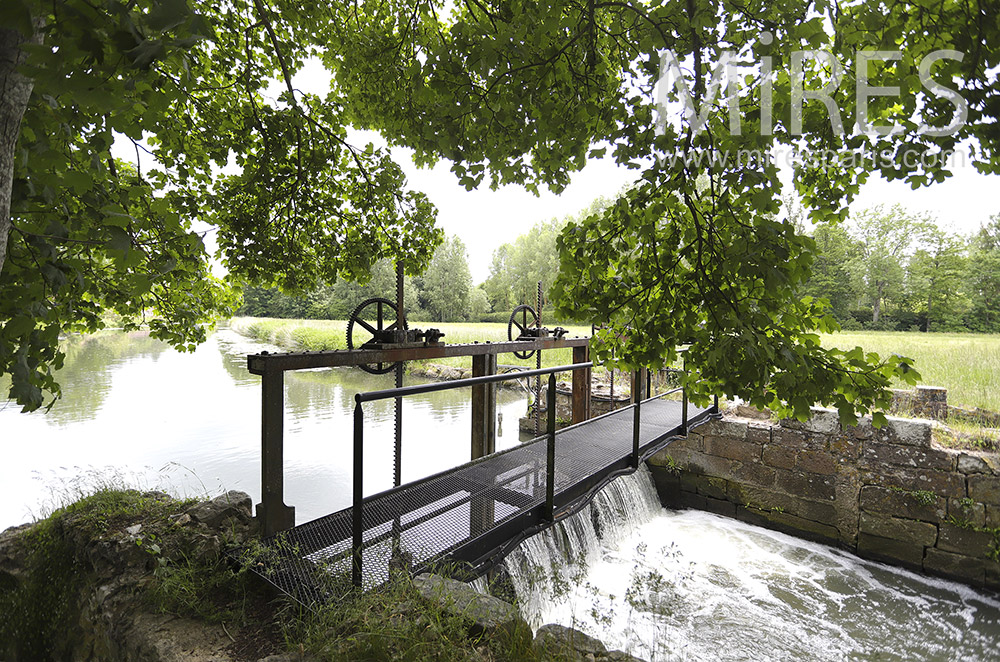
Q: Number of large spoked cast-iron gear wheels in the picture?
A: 2